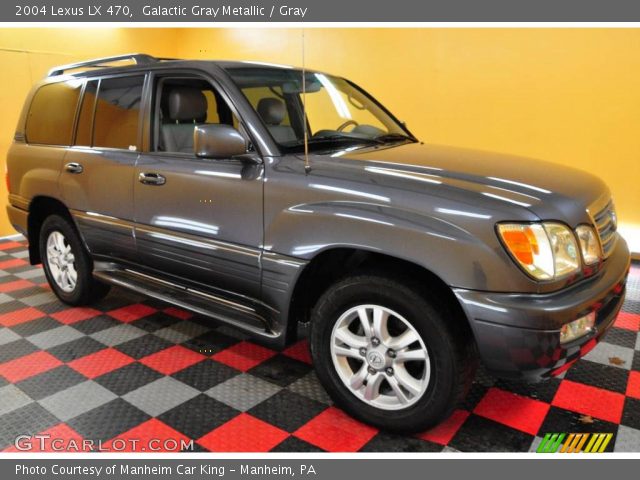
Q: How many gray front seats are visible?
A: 2